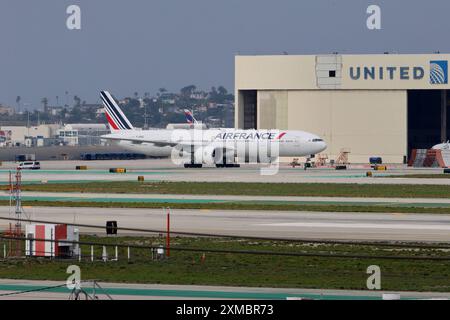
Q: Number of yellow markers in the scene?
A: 5